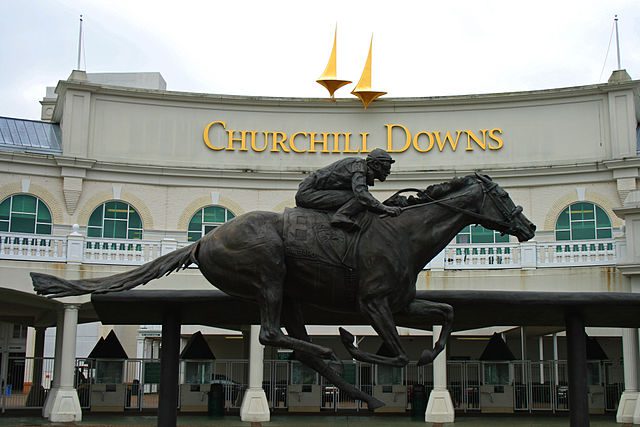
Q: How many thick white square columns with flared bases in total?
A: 4